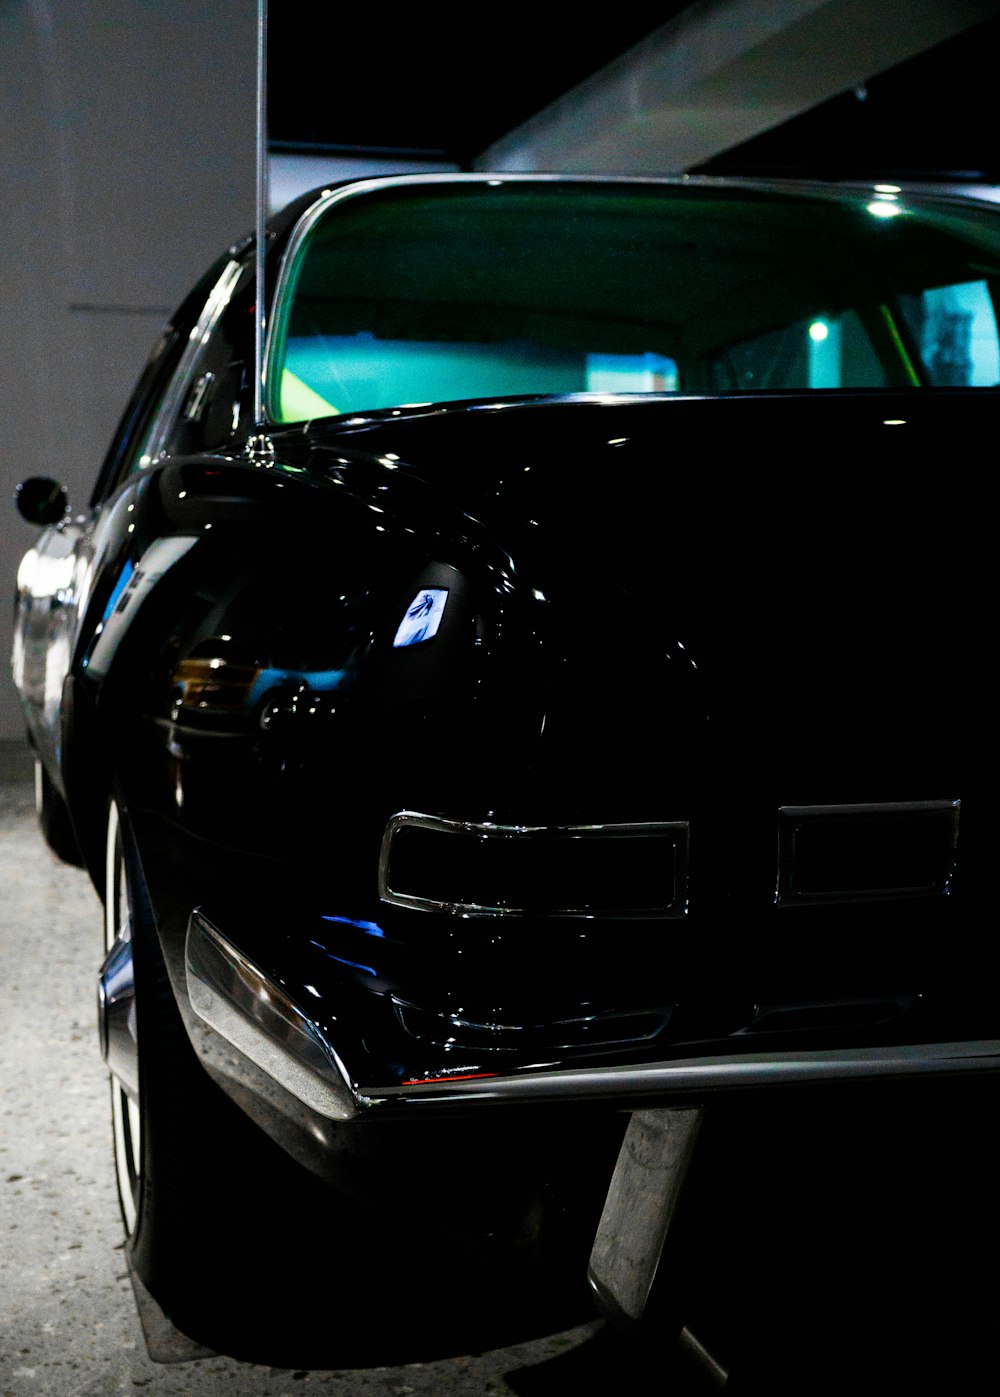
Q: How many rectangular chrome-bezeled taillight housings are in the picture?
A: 2